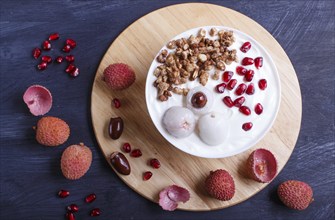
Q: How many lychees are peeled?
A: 3